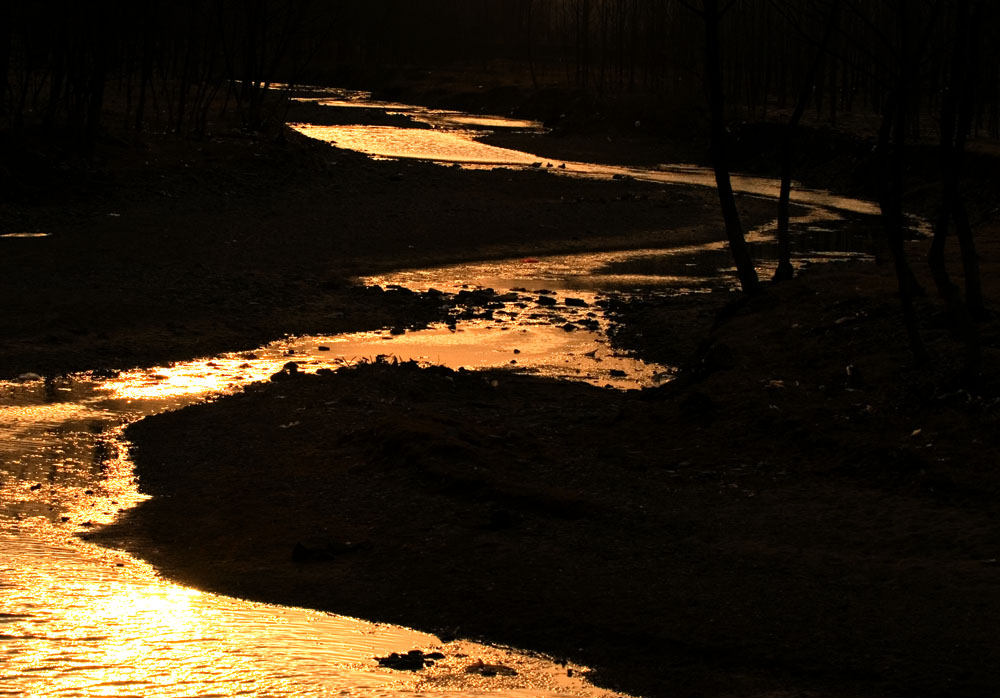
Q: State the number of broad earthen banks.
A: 2